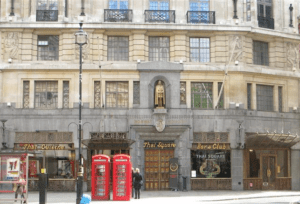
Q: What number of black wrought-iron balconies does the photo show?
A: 5